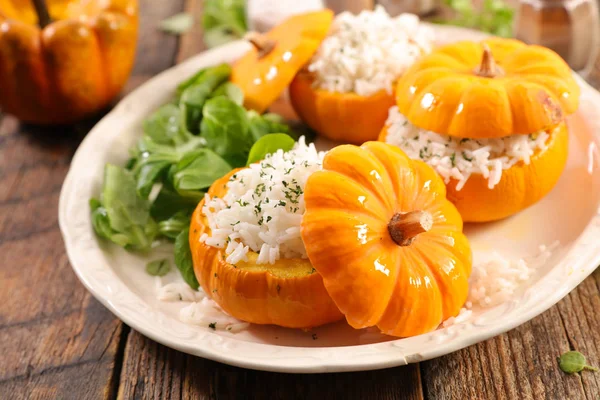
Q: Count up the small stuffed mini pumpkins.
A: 3